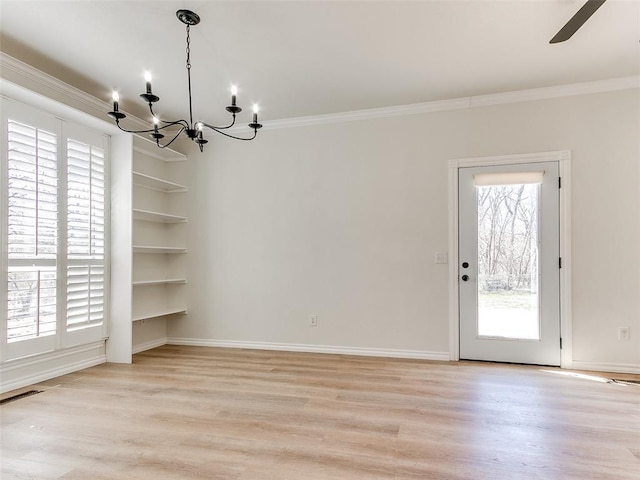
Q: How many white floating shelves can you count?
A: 6